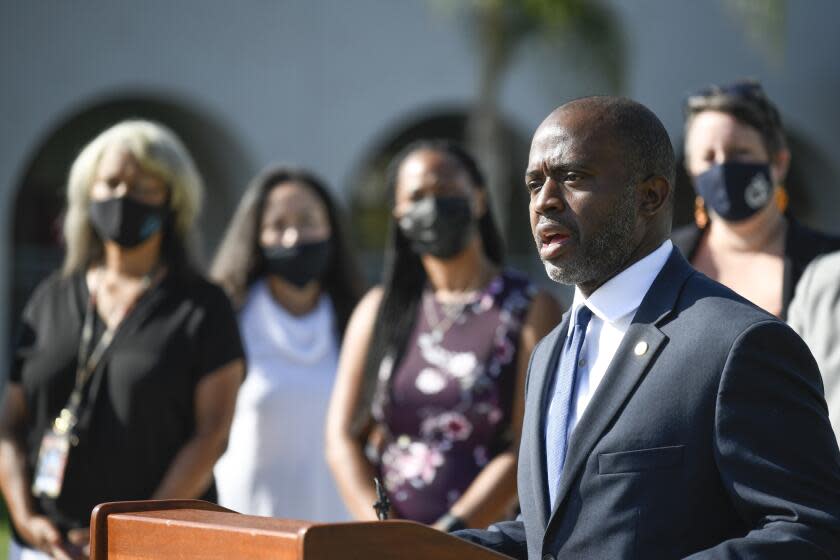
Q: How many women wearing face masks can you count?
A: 4